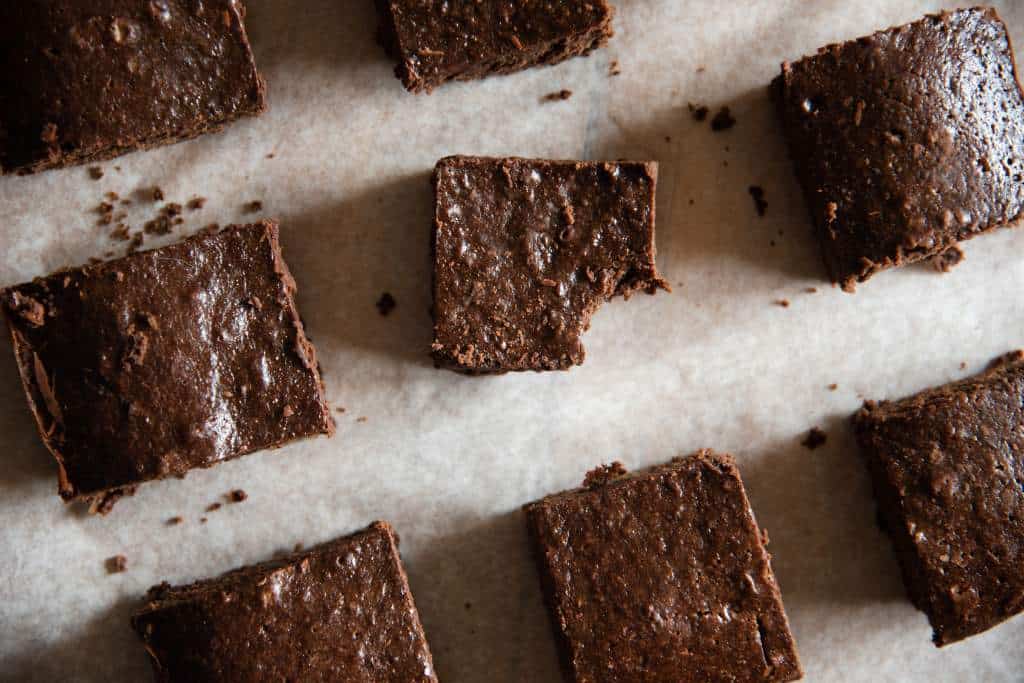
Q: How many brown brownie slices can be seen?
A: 8